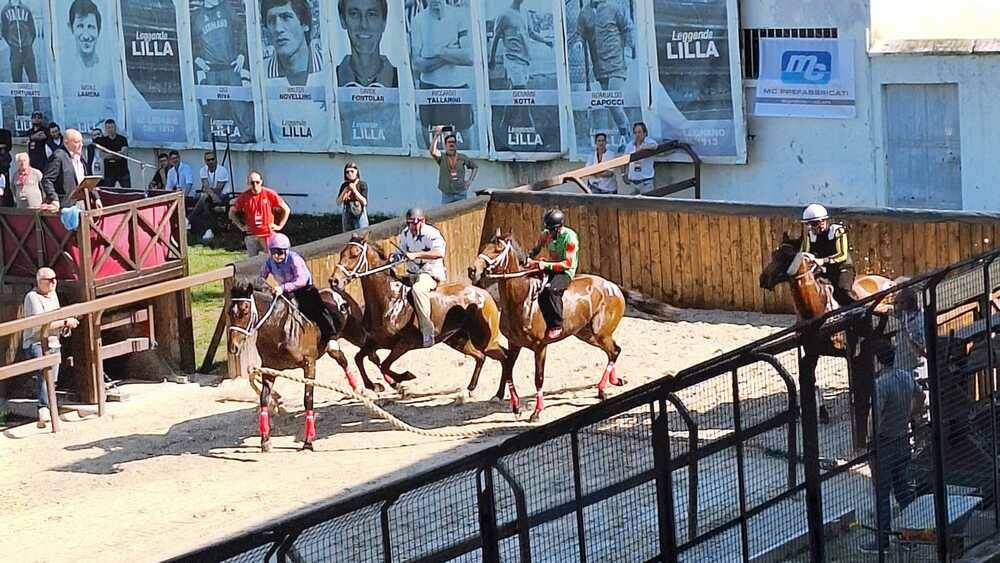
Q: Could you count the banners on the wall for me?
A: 11